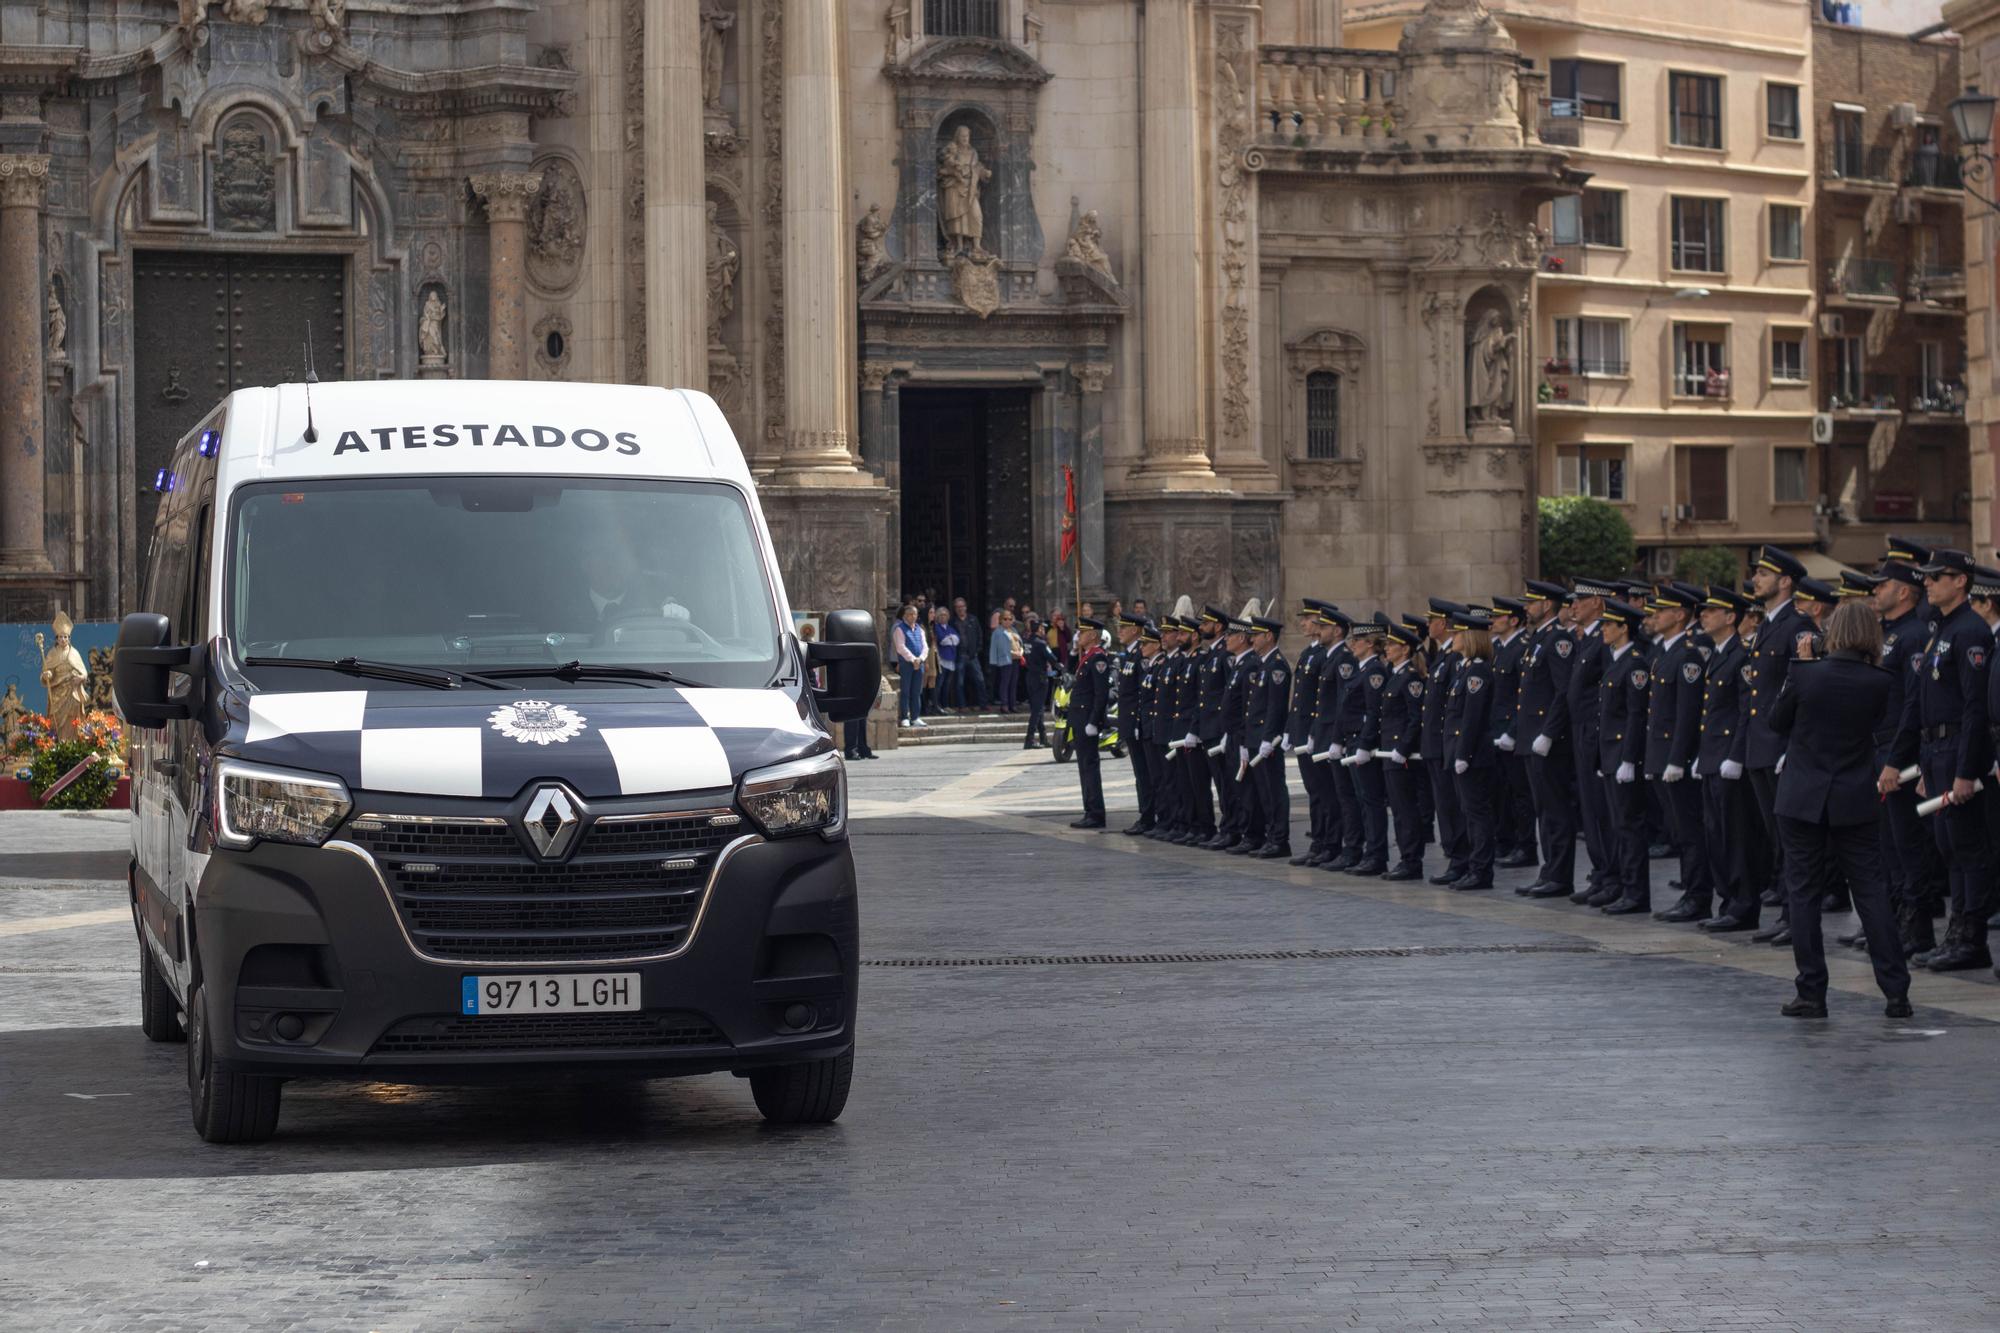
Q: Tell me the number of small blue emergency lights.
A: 2